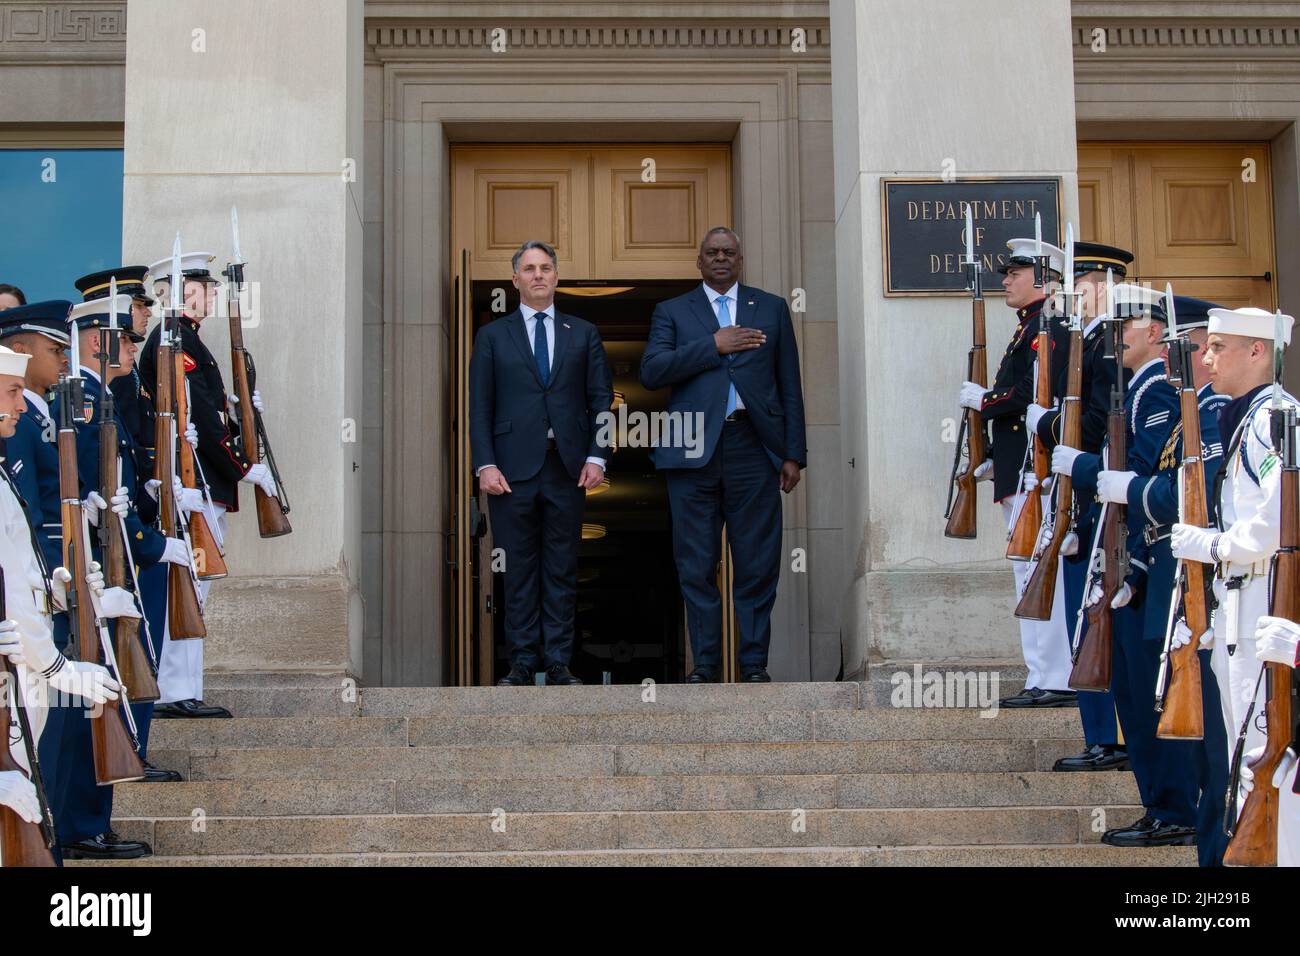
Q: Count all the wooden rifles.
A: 12